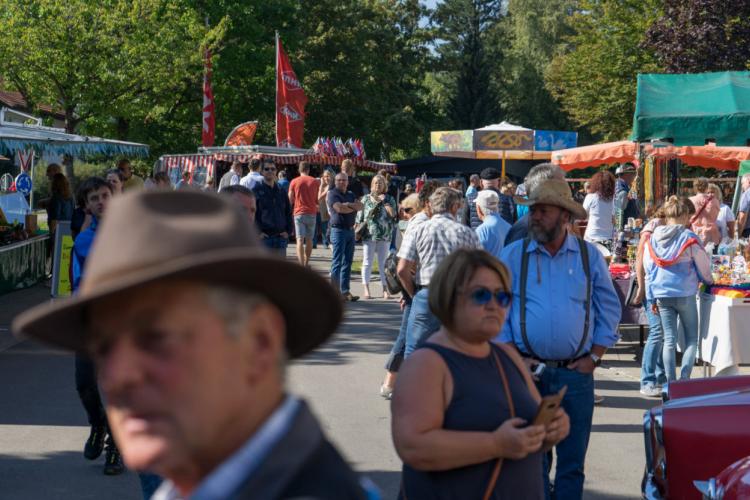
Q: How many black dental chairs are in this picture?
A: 0